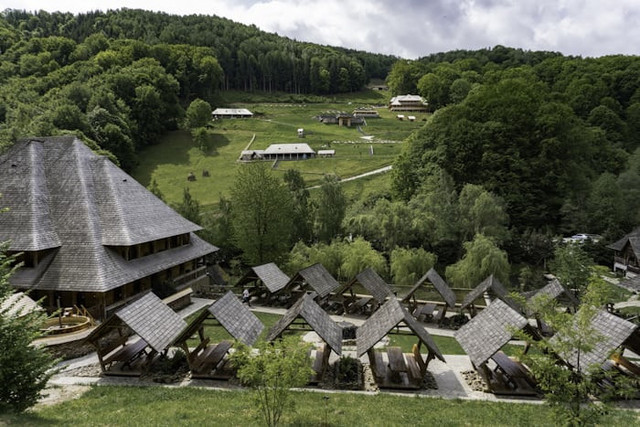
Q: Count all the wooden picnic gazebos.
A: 12